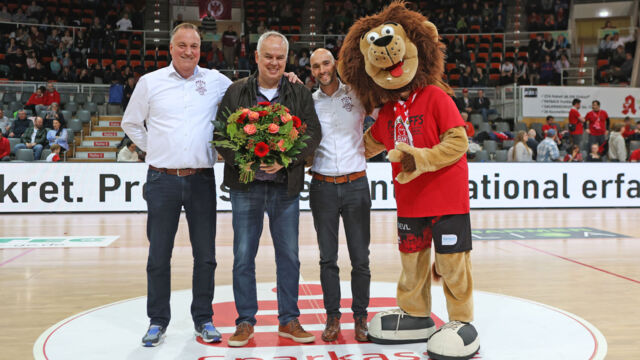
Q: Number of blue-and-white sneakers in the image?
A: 2